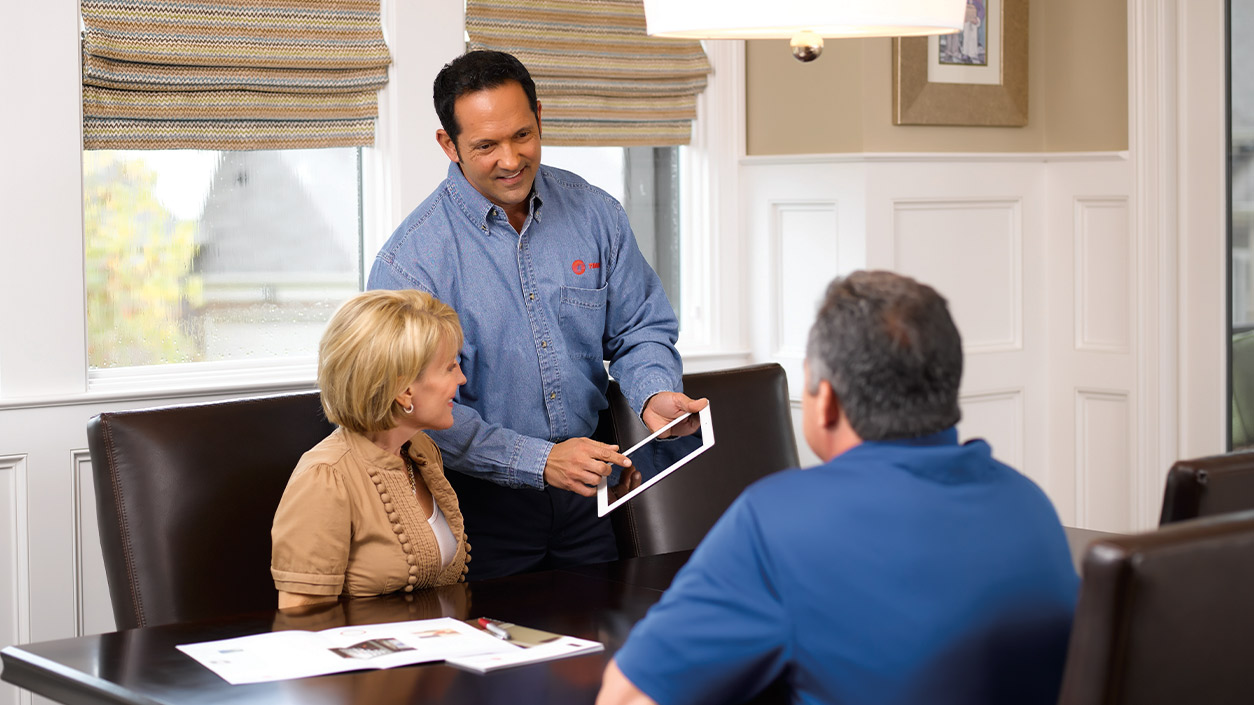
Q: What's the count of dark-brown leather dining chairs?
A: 4